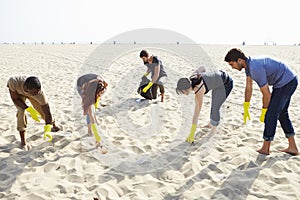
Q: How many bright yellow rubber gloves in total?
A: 9